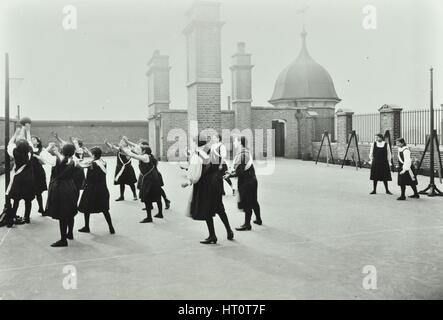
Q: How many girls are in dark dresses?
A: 13